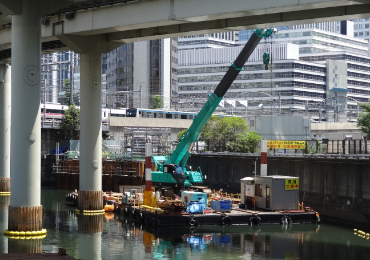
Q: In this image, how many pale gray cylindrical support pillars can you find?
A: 3